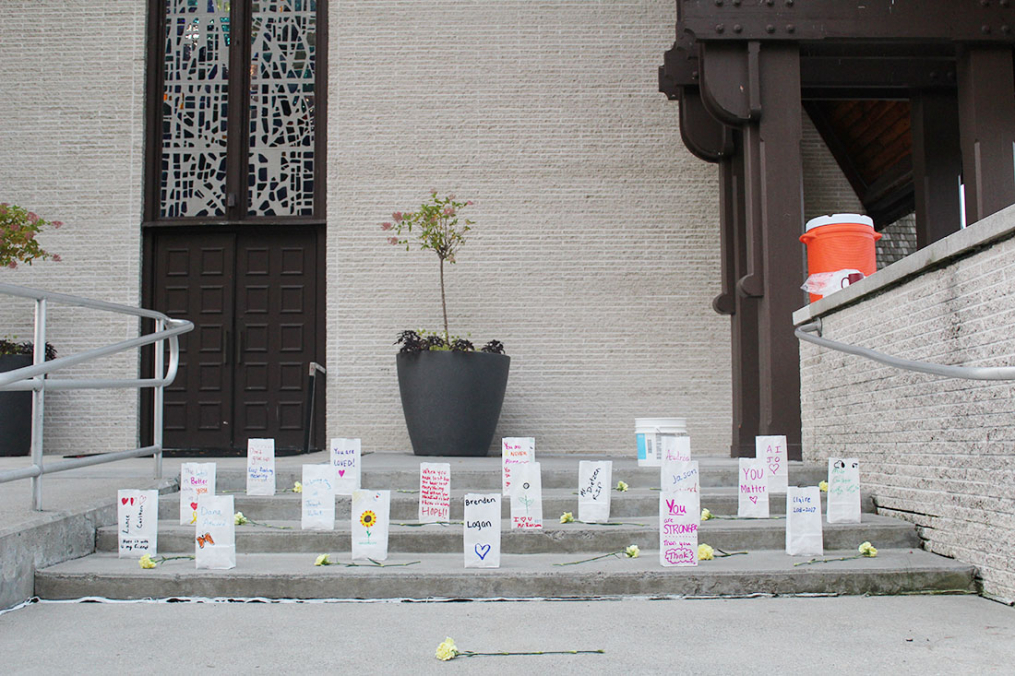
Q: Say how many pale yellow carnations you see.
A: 12